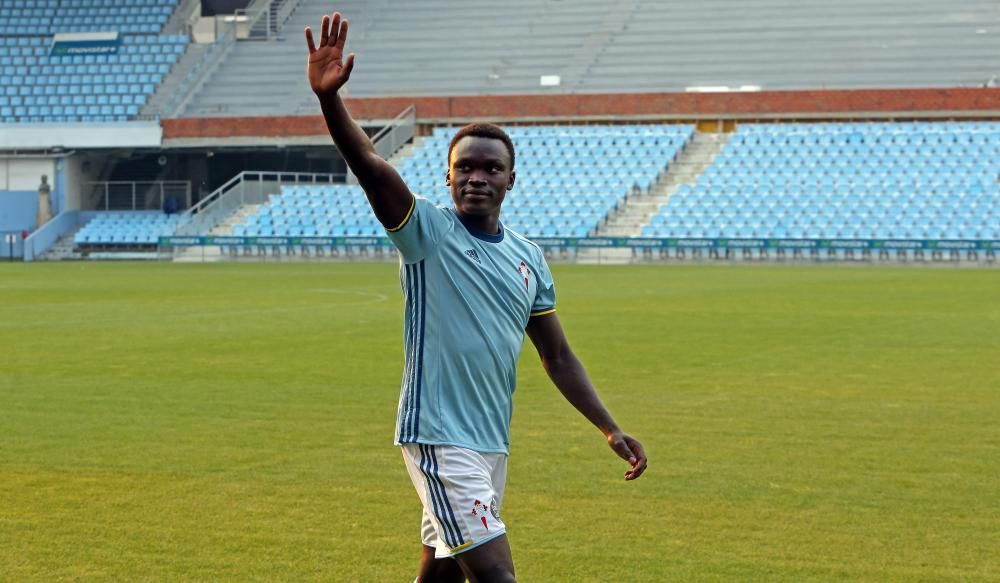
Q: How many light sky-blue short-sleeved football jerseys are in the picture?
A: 1